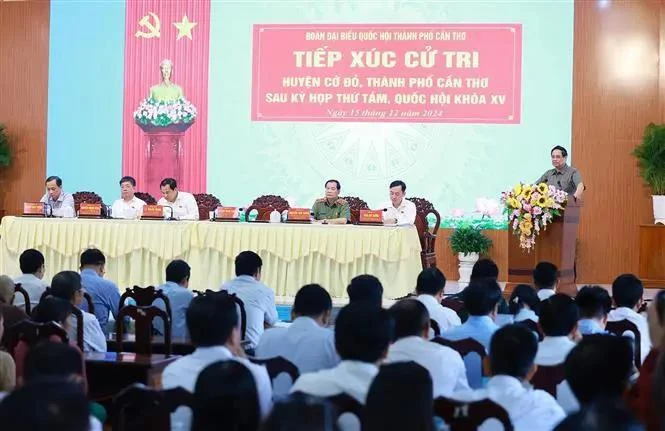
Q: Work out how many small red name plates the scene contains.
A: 6